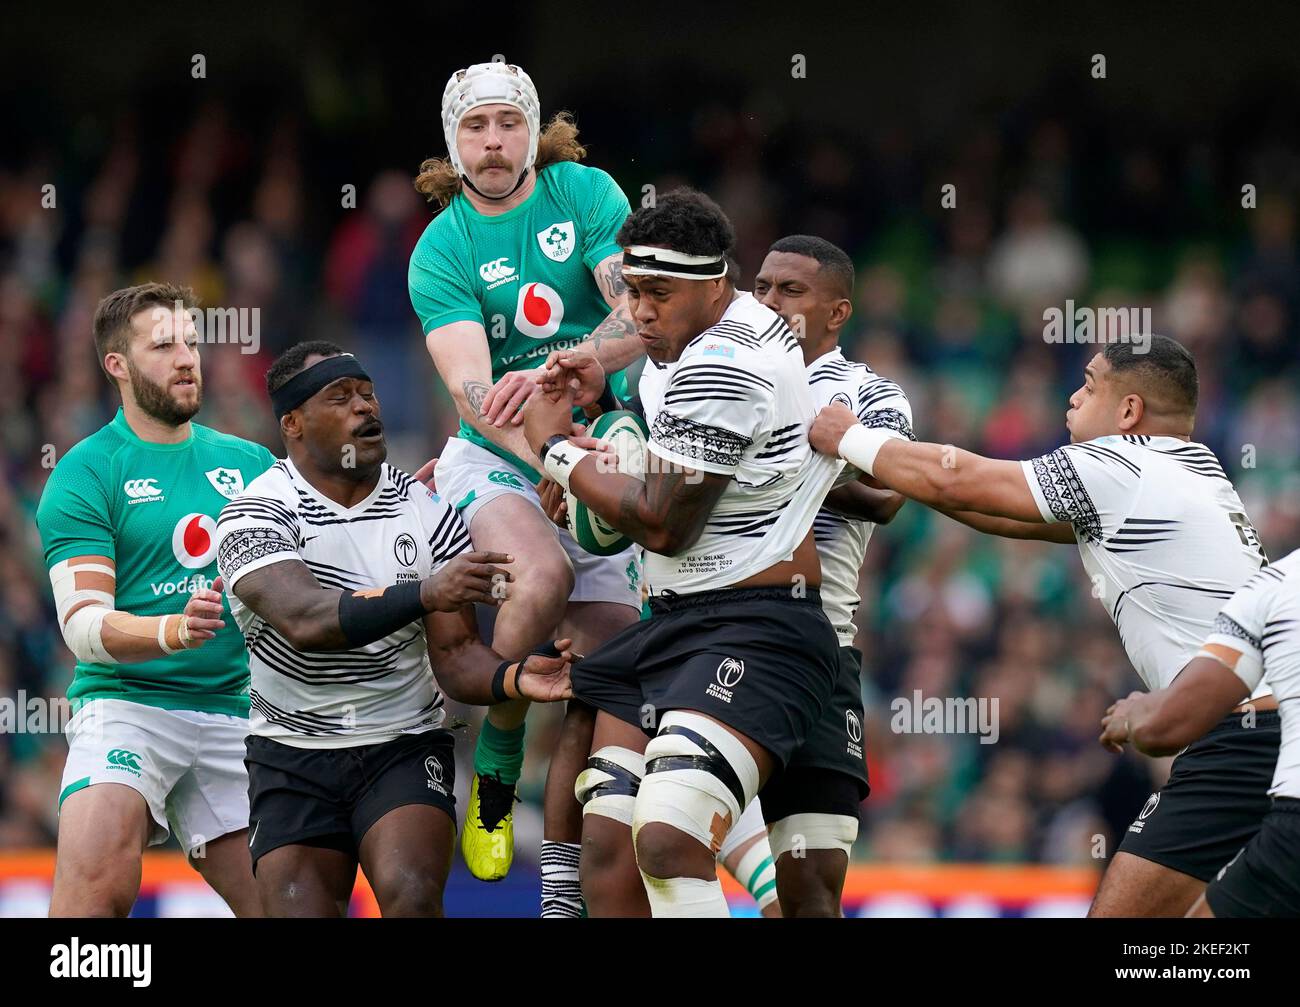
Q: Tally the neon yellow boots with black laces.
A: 1